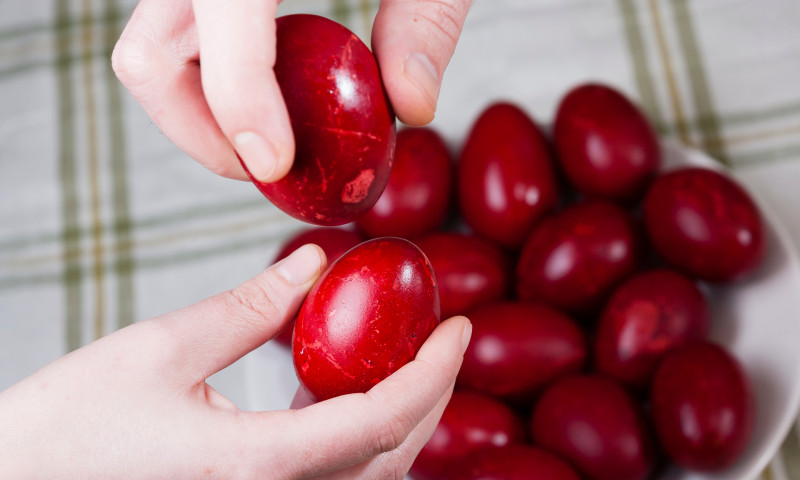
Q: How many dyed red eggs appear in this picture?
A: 15